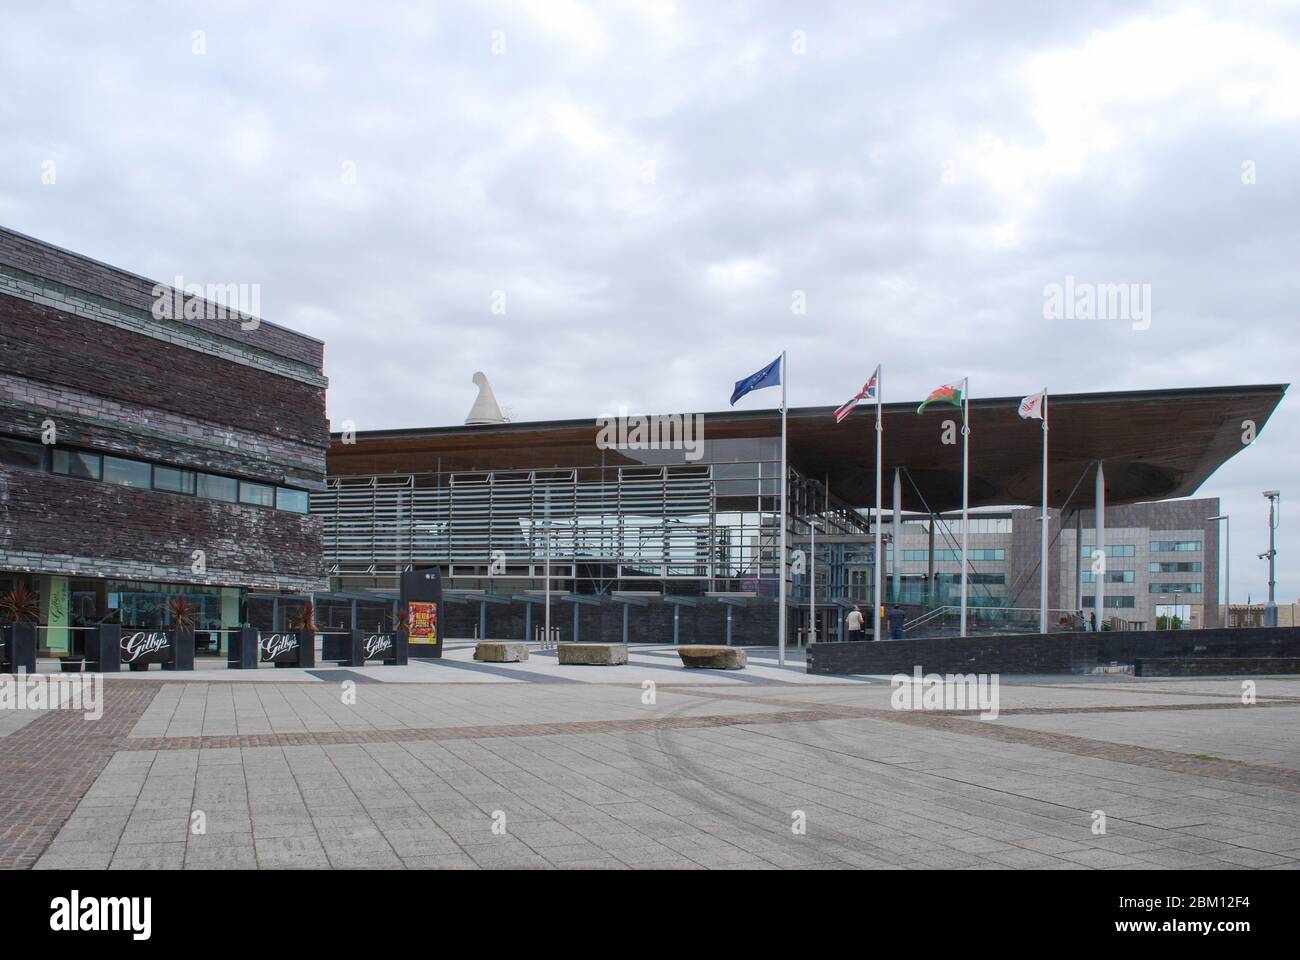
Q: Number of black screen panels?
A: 3